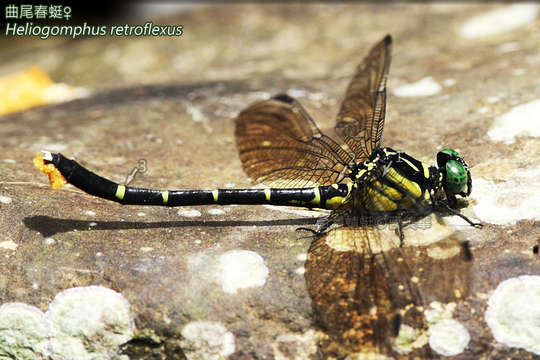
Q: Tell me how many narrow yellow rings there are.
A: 5